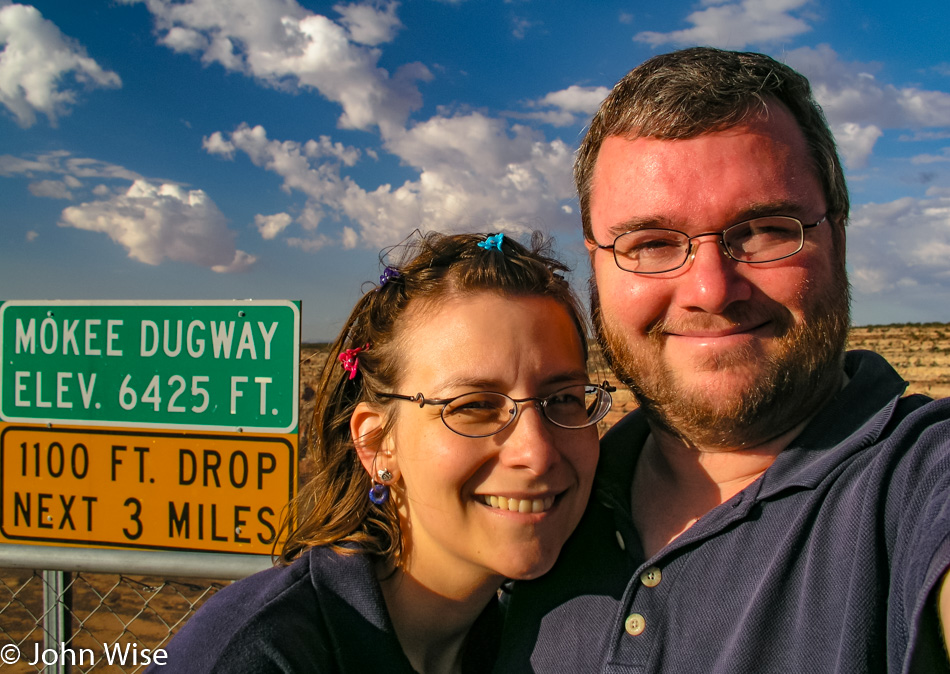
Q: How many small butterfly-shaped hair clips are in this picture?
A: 3